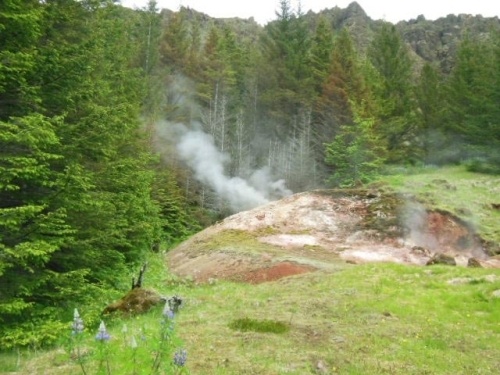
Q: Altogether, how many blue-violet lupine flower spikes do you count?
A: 4